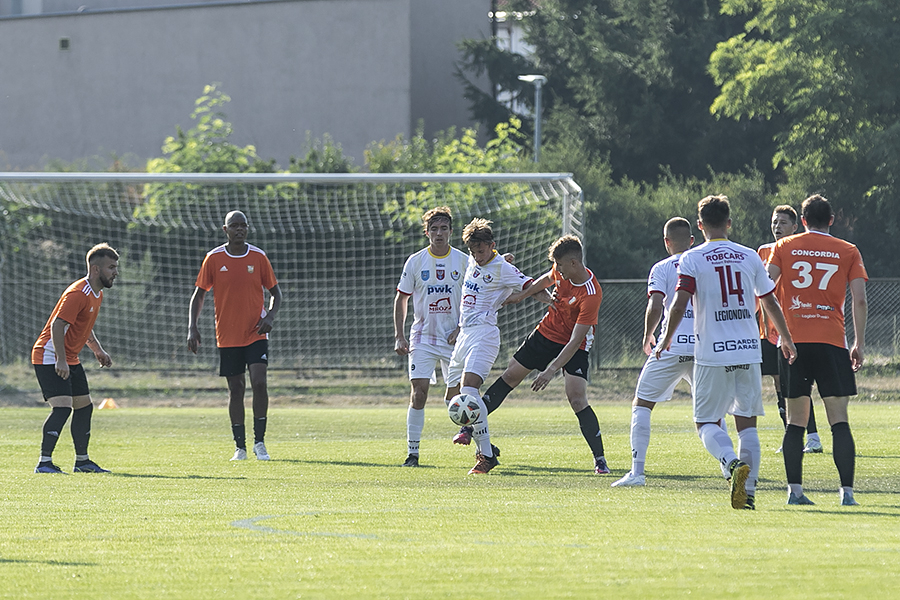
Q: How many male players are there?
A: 9